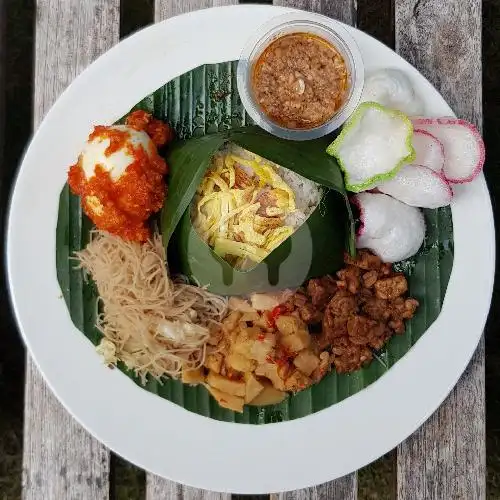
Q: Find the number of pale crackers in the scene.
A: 6